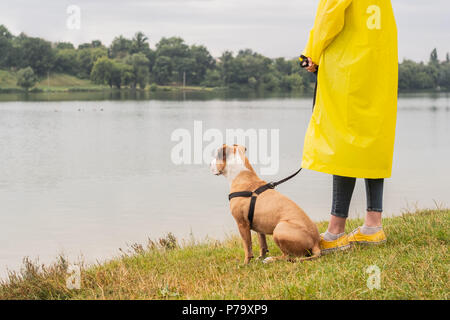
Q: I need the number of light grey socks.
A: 2